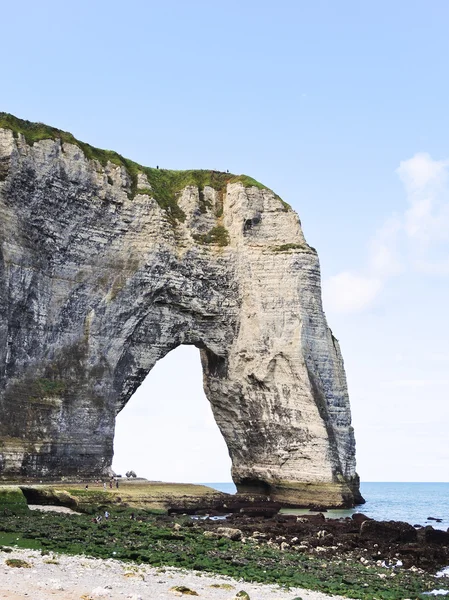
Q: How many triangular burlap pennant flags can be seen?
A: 0